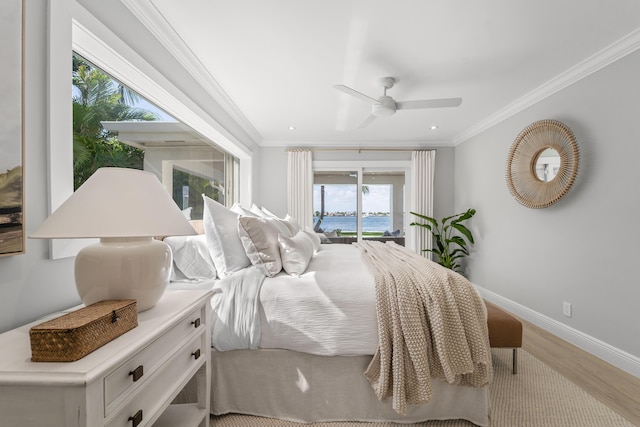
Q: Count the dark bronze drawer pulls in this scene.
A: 4